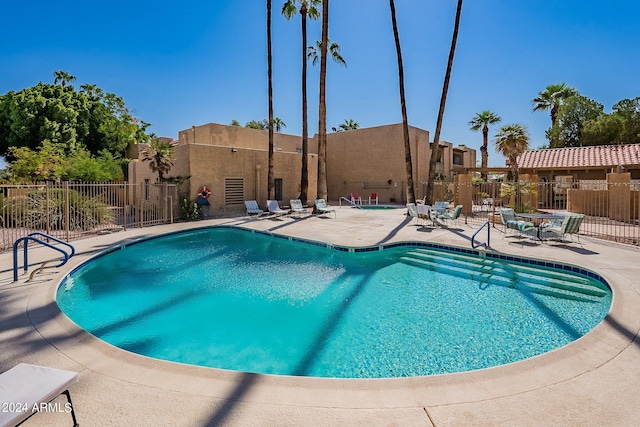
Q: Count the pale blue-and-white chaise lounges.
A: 4